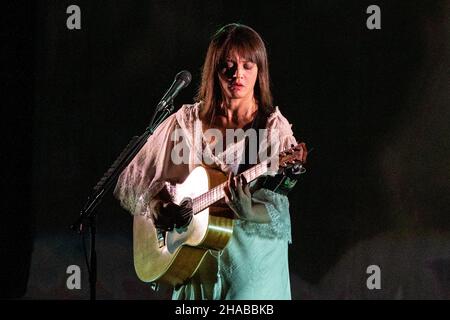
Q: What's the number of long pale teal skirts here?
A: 1